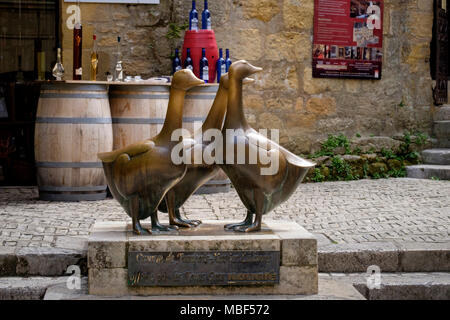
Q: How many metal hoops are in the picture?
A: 14